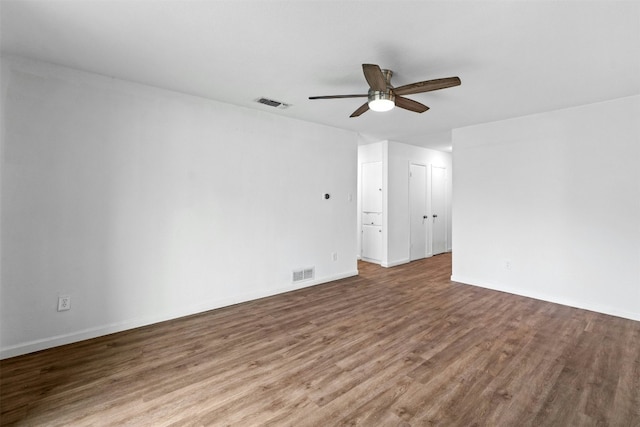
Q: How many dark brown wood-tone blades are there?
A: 5